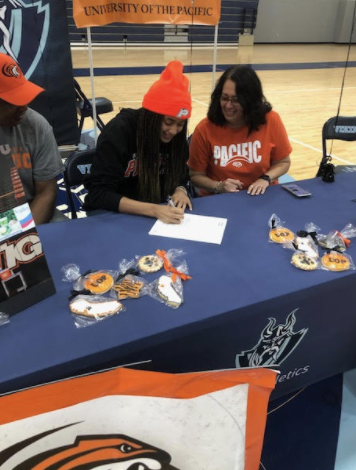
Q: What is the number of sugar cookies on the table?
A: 10